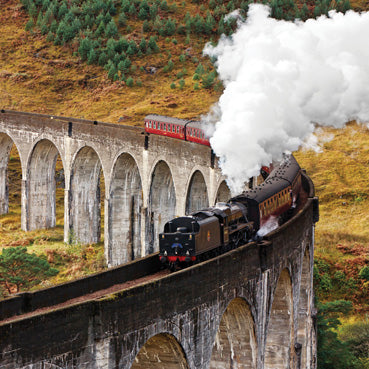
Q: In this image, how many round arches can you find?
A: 11